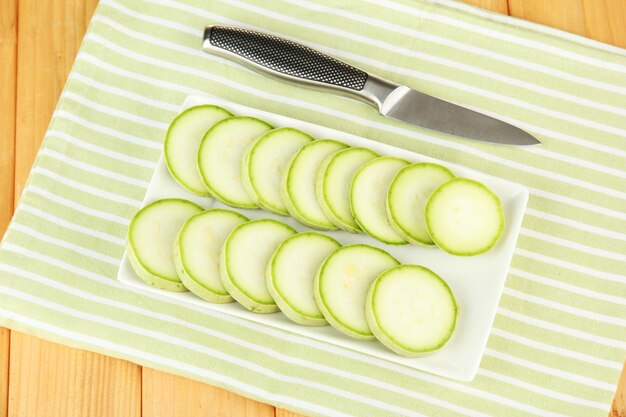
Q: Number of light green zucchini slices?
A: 14